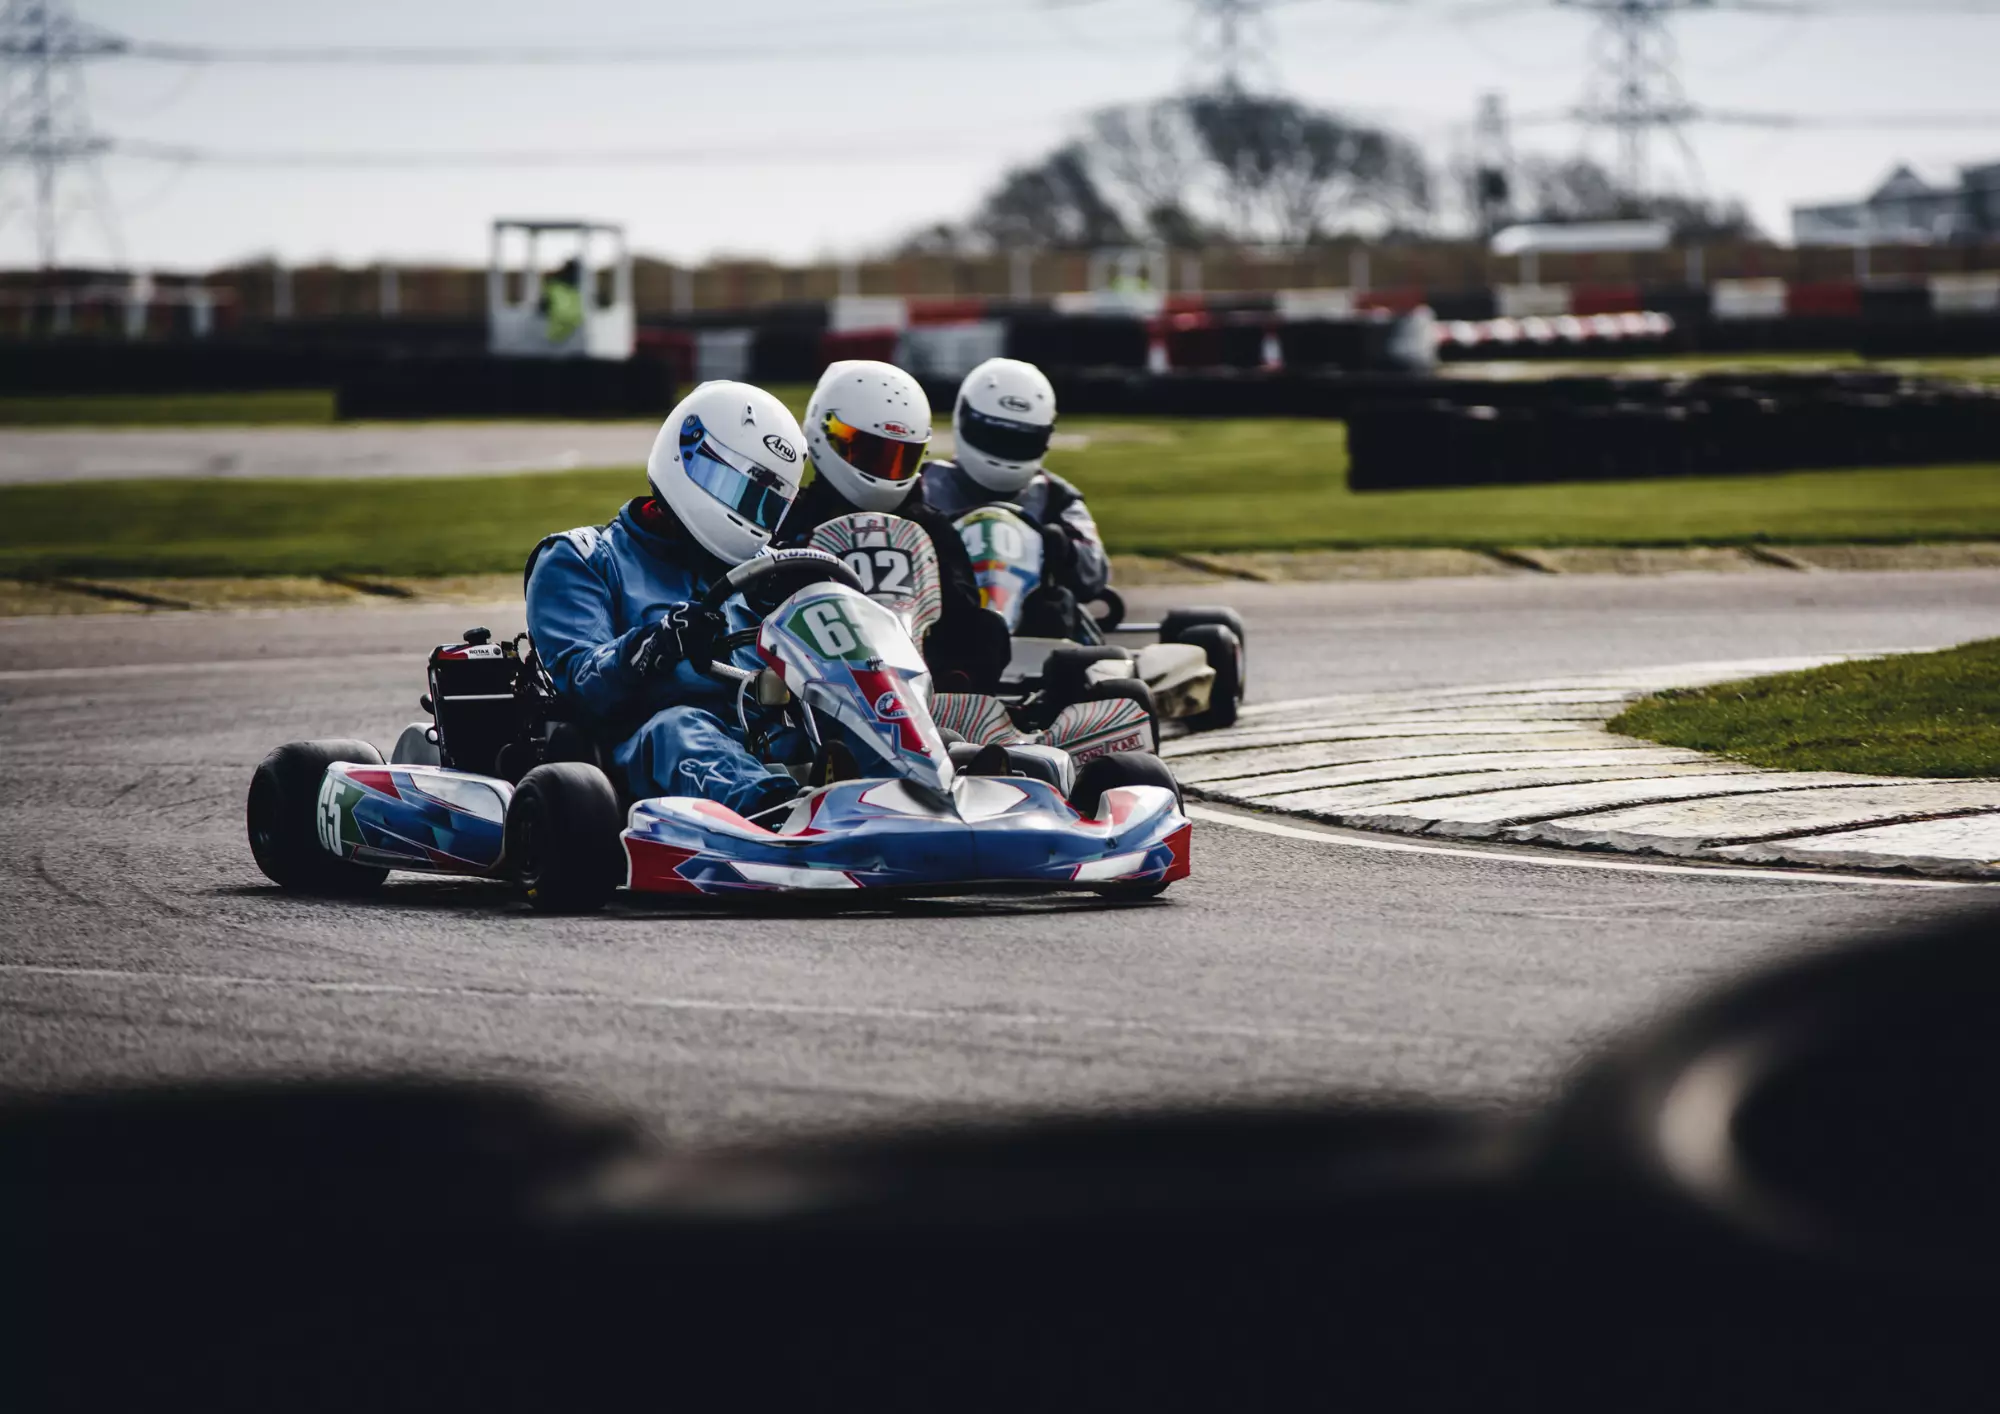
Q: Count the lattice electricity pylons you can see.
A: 3